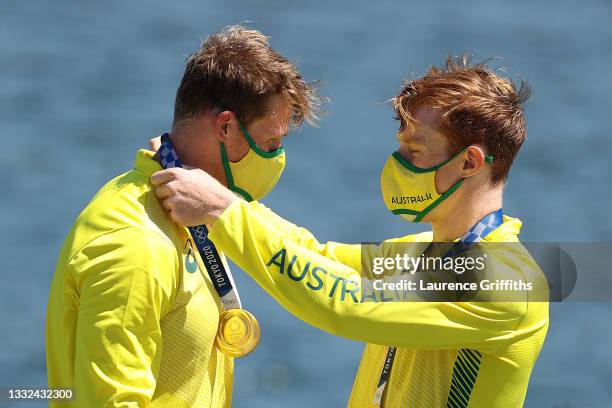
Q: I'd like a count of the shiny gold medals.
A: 1